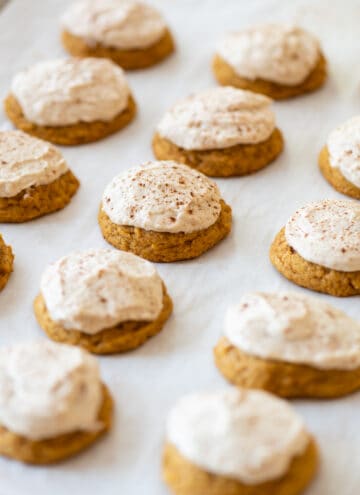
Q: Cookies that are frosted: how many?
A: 12